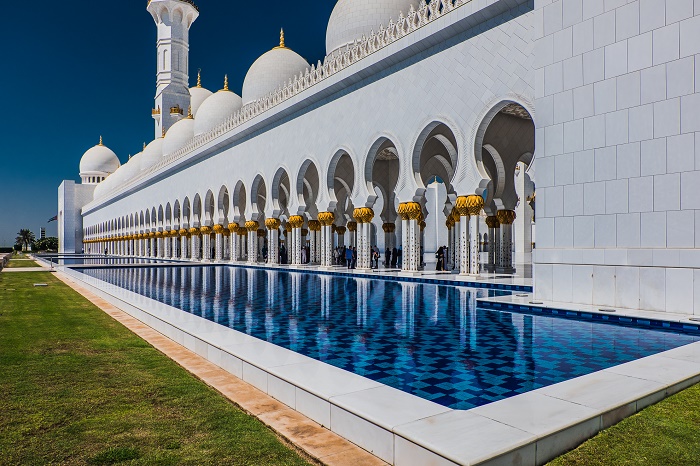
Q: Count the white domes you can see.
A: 11